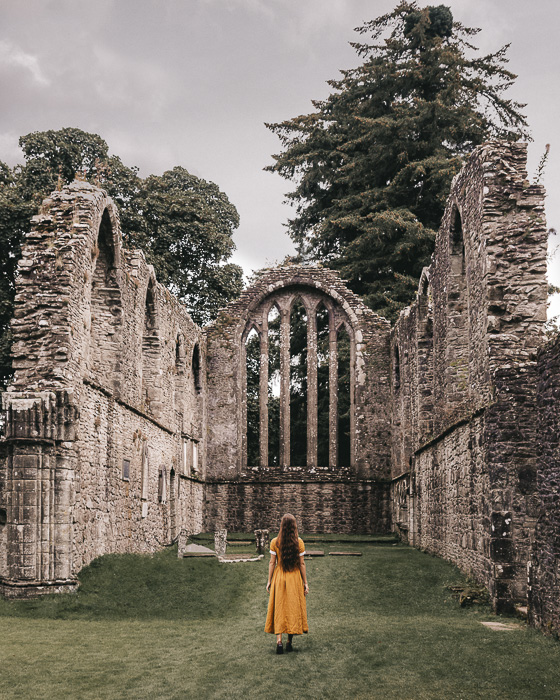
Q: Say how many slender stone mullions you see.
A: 4